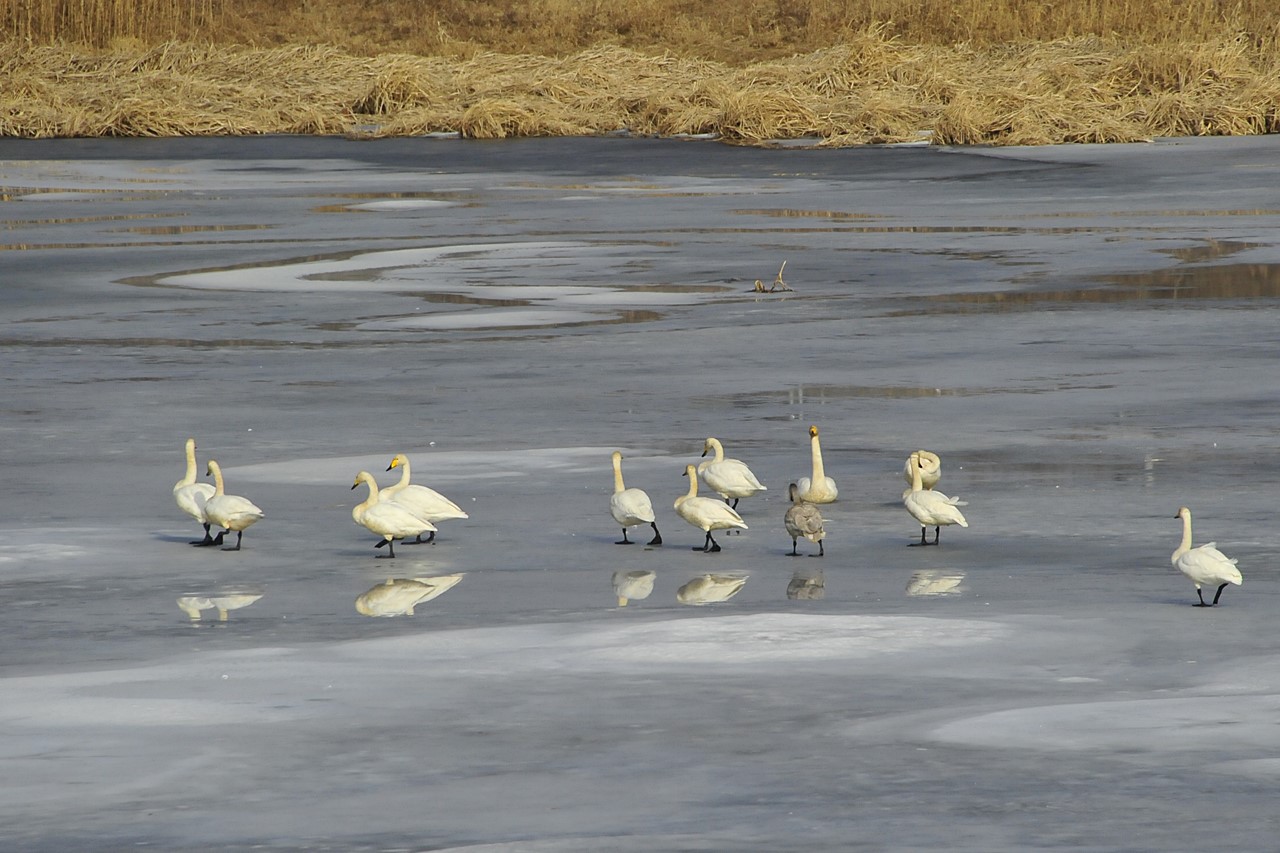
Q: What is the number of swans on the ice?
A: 12